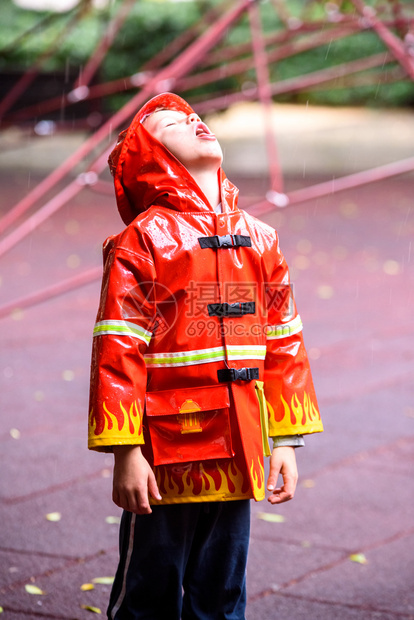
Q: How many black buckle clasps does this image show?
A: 3